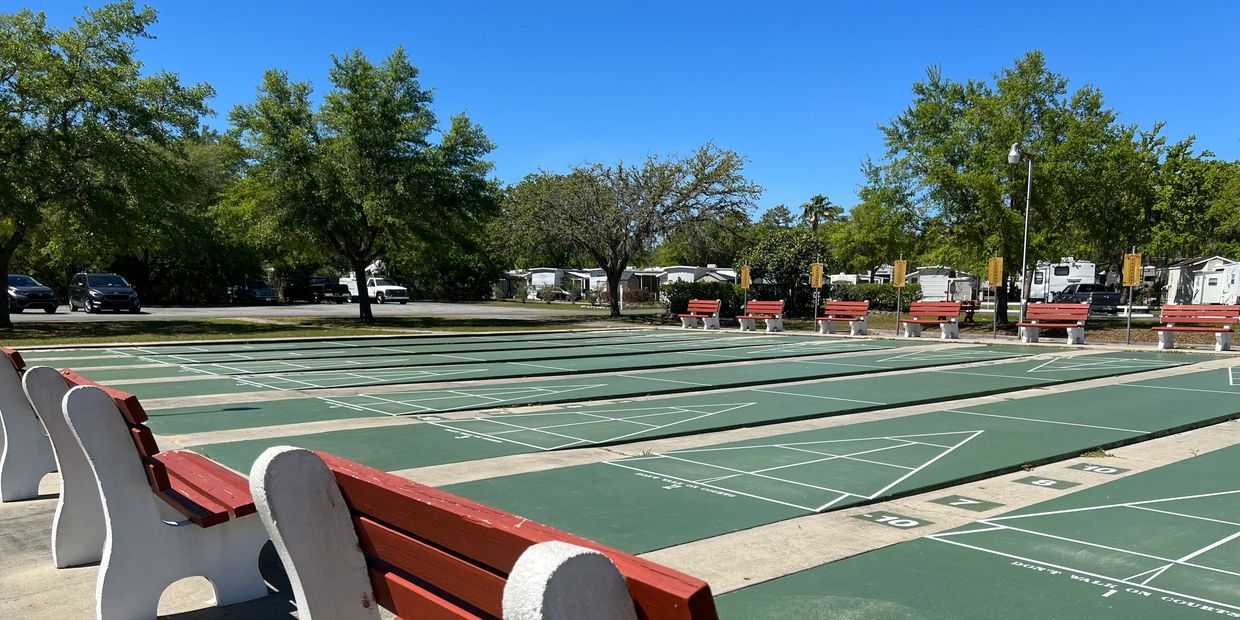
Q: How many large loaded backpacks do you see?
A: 0